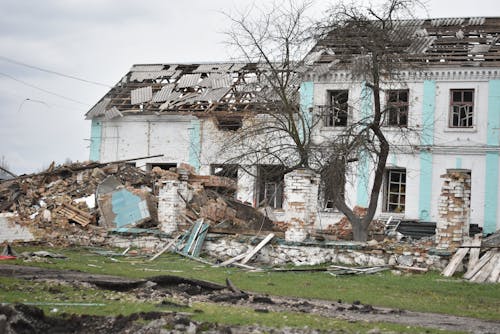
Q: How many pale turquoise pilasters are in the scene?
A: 6